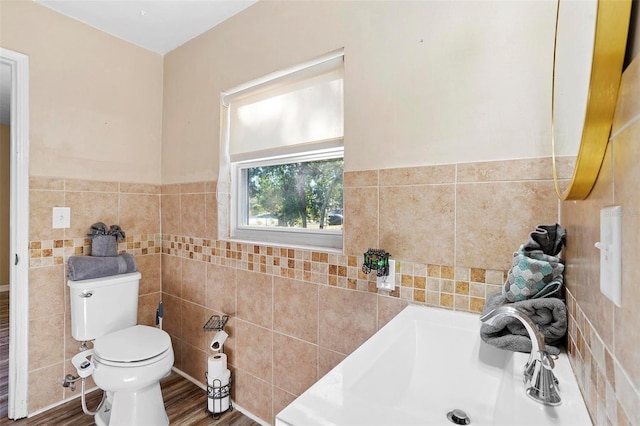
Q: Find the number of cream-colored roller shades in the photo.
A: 1